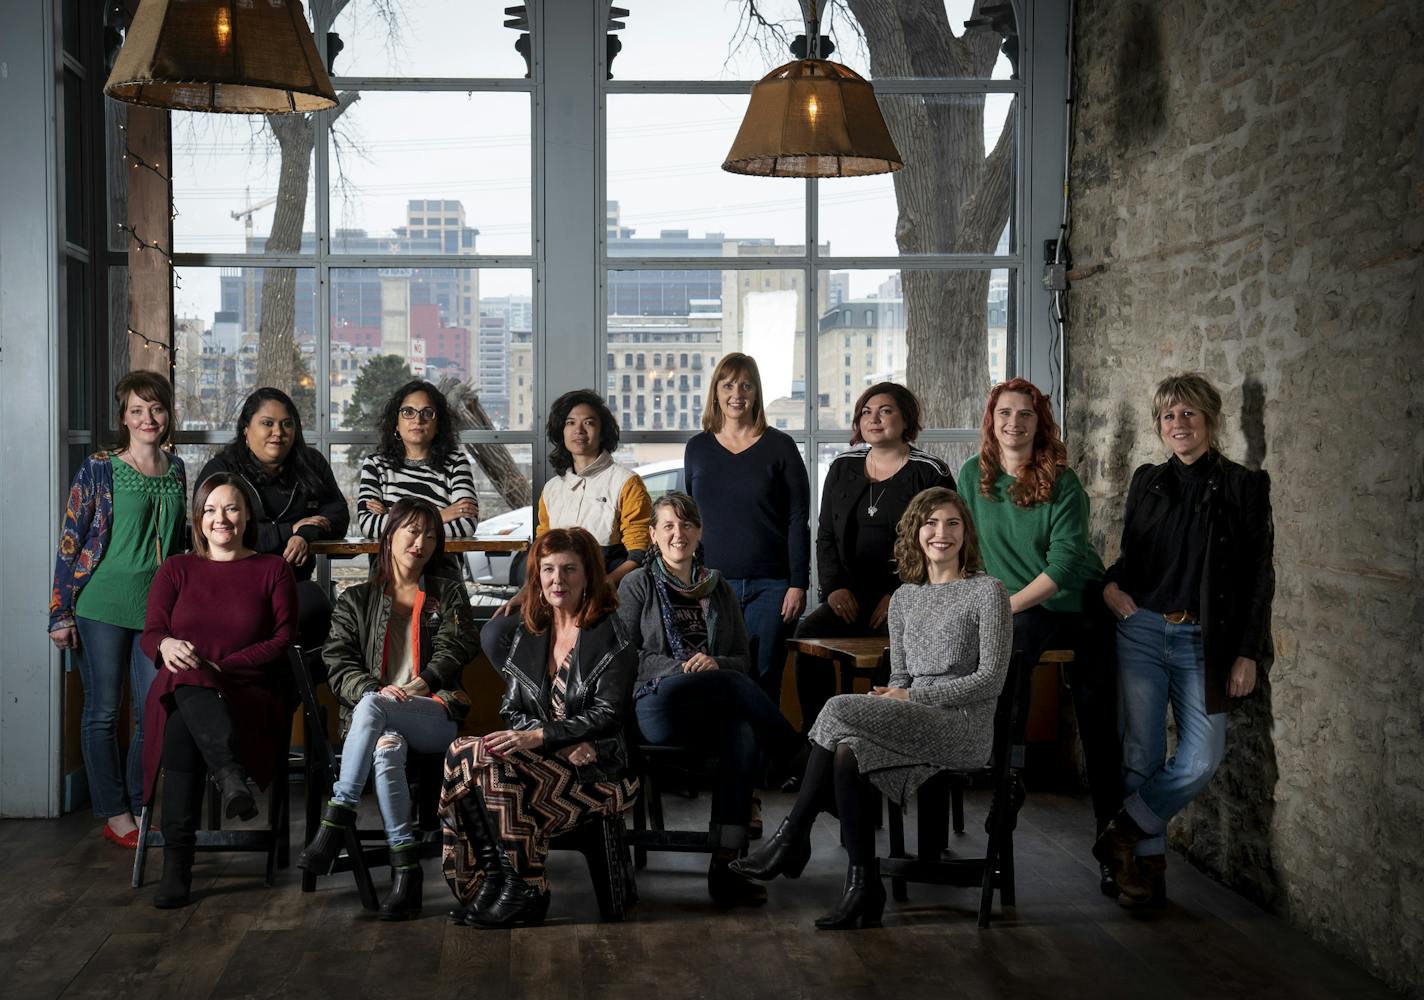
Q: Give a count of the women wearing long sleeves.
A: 13